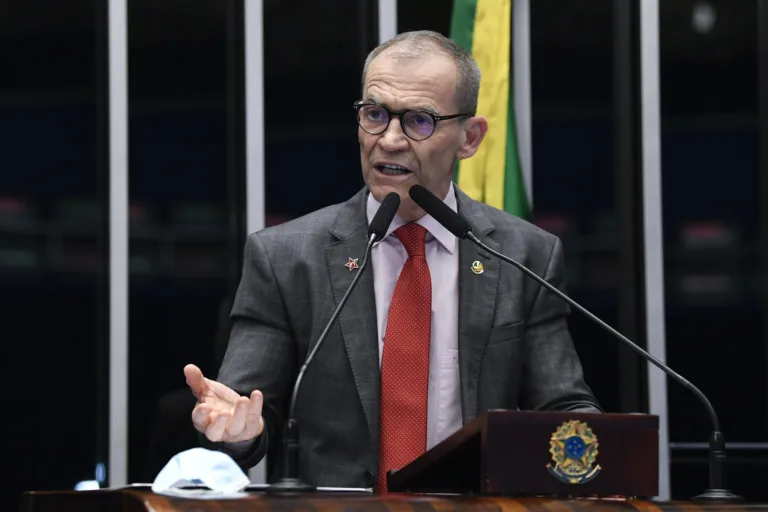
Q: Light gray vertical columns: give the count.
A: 5